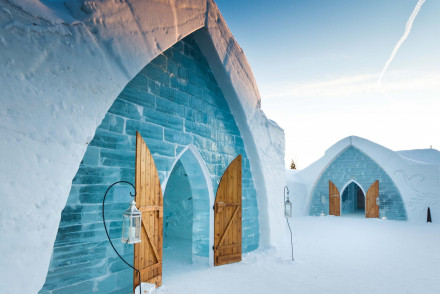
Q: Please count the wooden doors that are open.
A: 4